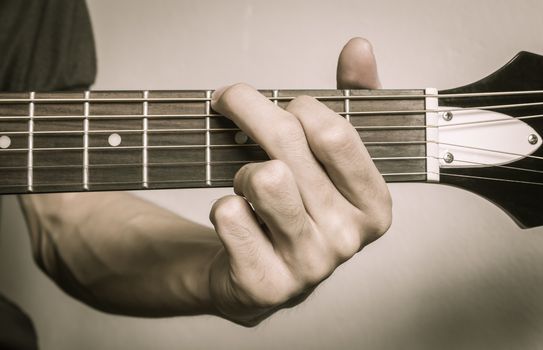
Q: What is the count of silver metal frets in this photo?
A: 6